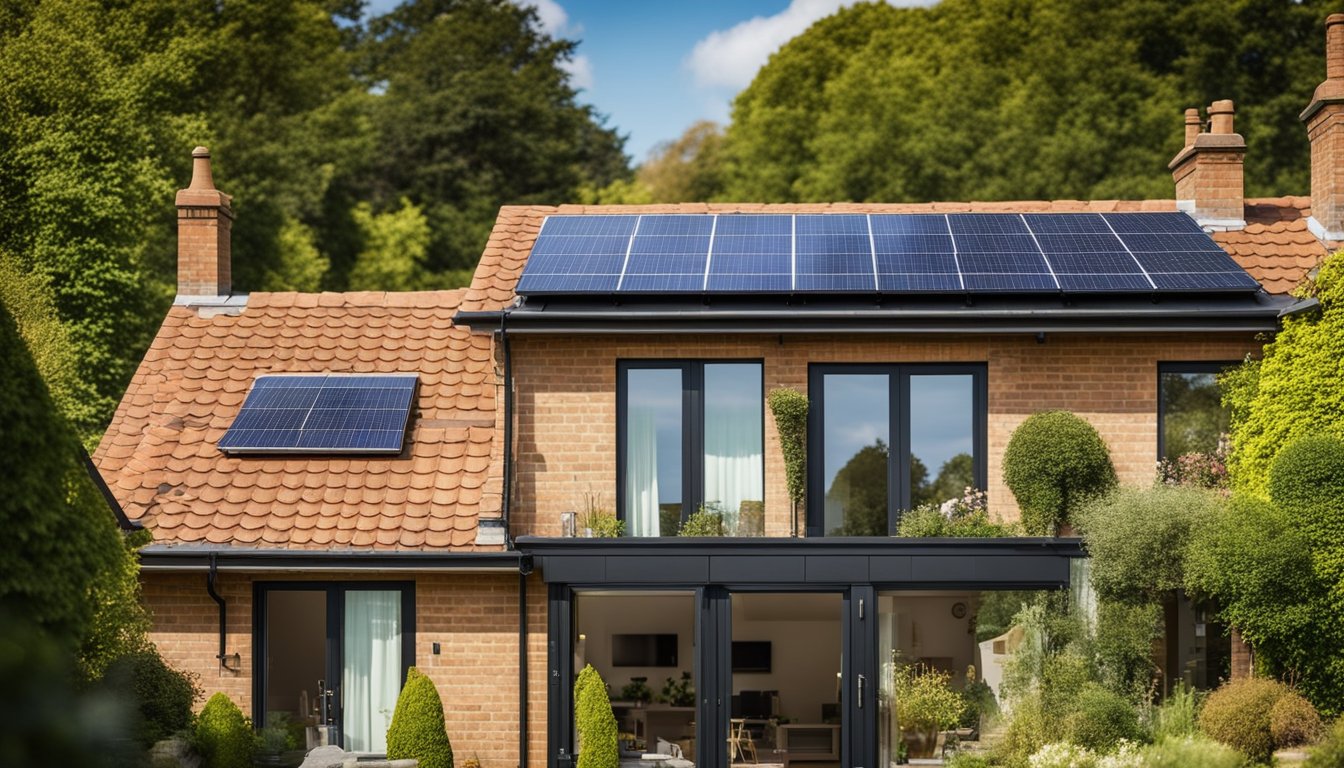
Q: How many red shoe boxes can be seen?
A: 0